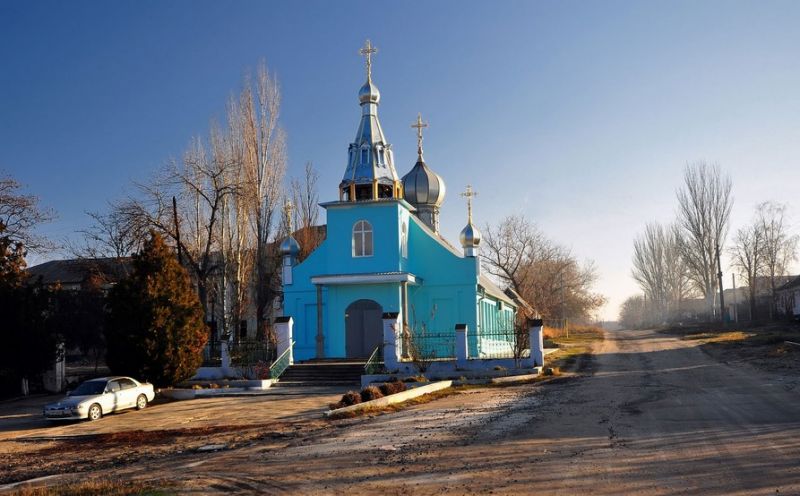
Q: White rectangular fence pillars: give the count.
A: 5